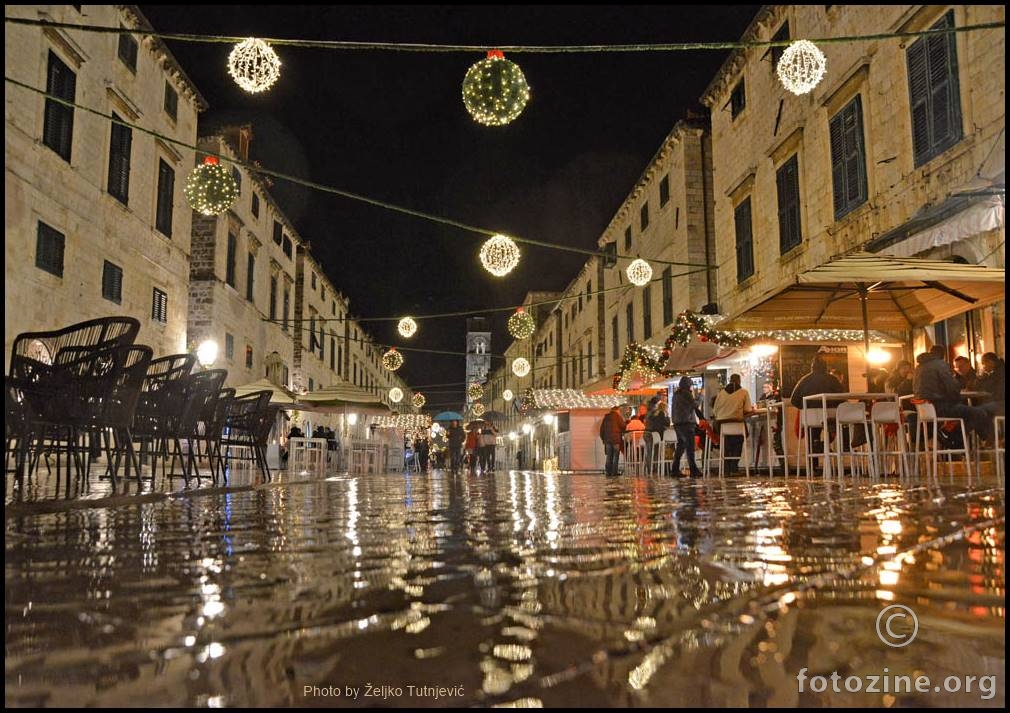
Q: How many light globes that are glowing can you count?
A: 15